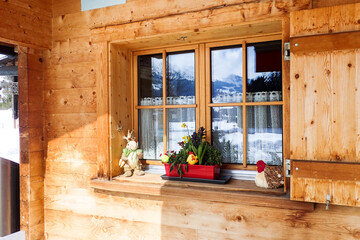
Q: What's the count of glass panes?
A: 8